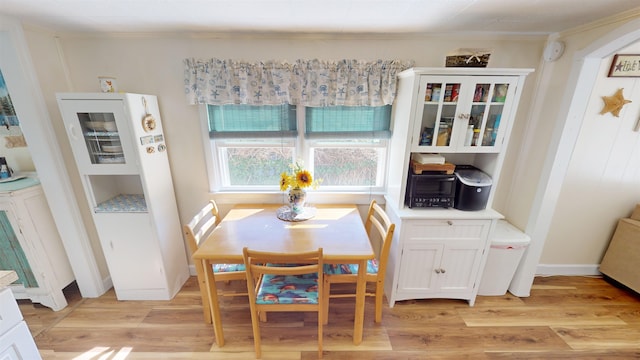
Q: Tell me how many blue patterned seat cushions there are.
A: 3